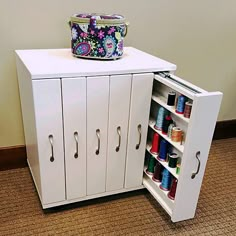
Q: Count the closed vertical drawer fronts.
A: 5